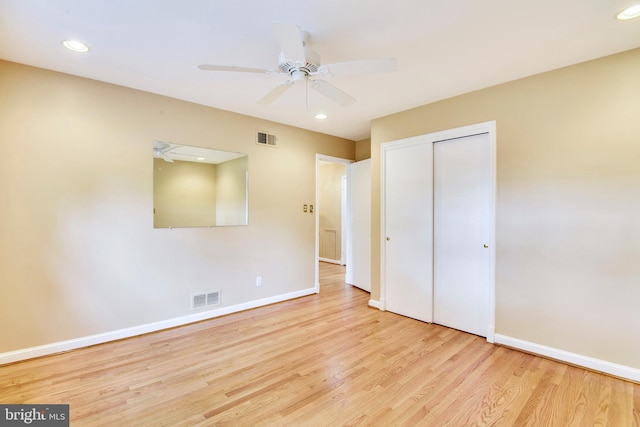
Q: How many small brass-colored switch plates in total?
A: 2